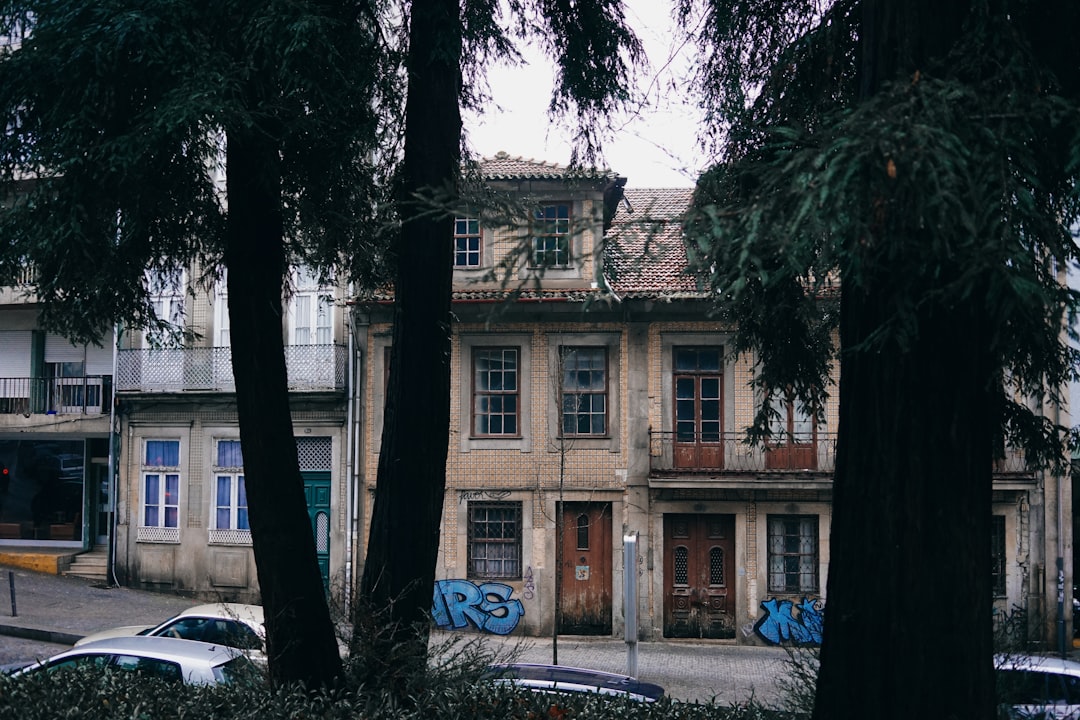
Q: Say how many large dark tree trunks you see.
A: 3